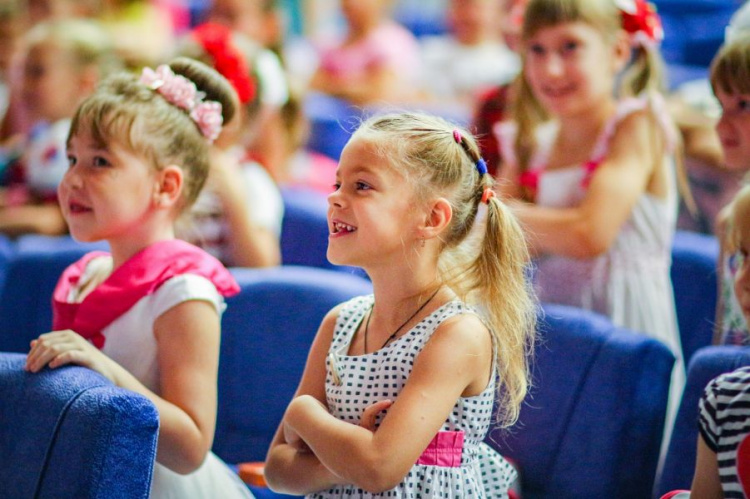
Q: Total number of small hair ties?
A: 3